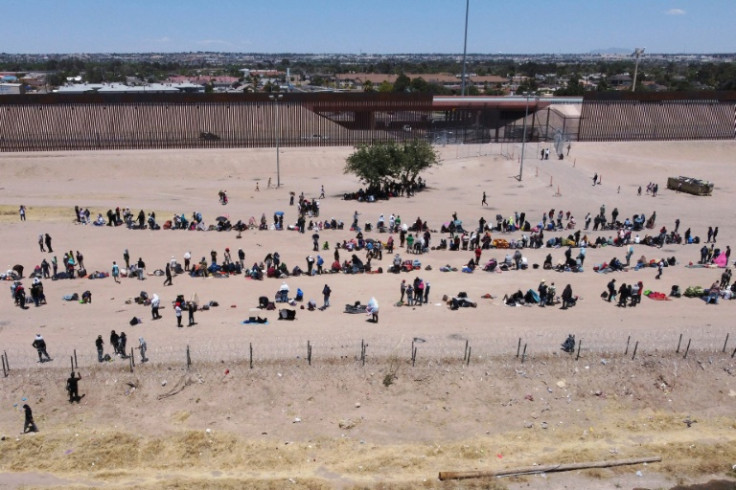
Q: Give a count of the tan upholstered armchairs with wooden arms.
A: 0